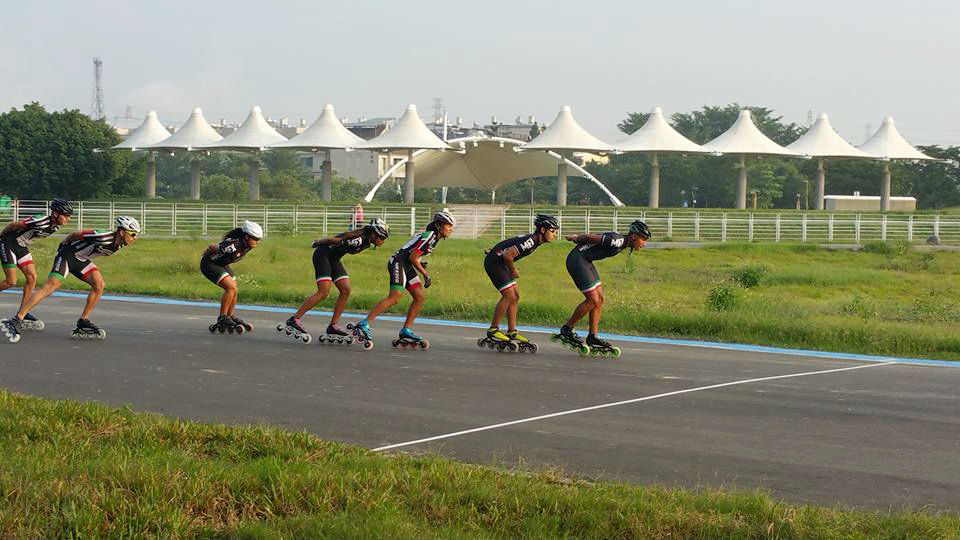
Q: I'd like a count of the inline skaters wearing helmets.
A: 7